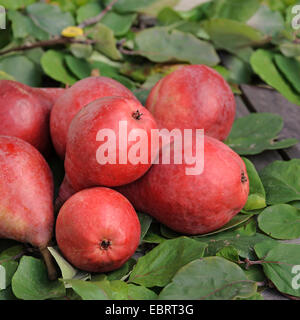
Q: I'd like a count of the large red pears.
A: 7